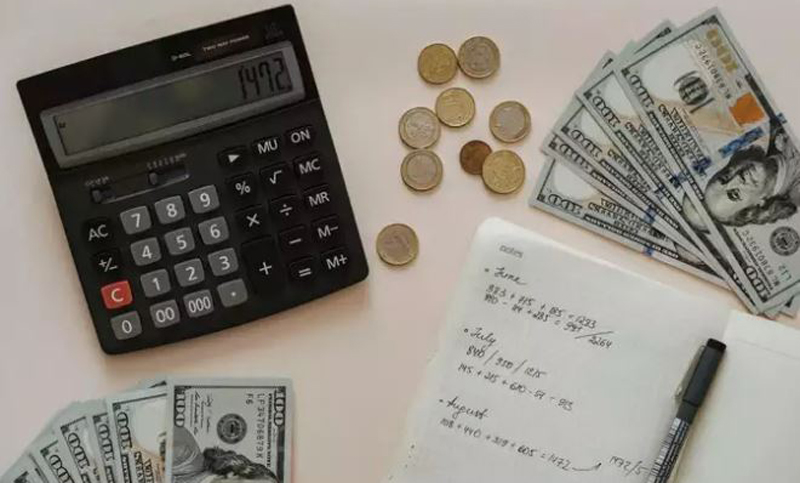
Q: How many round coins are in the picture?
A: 9